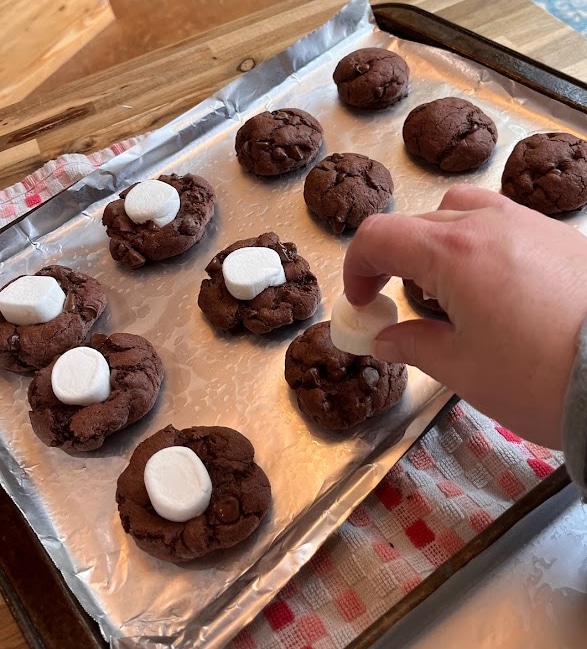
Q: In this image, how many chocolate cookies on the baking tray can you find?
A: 12